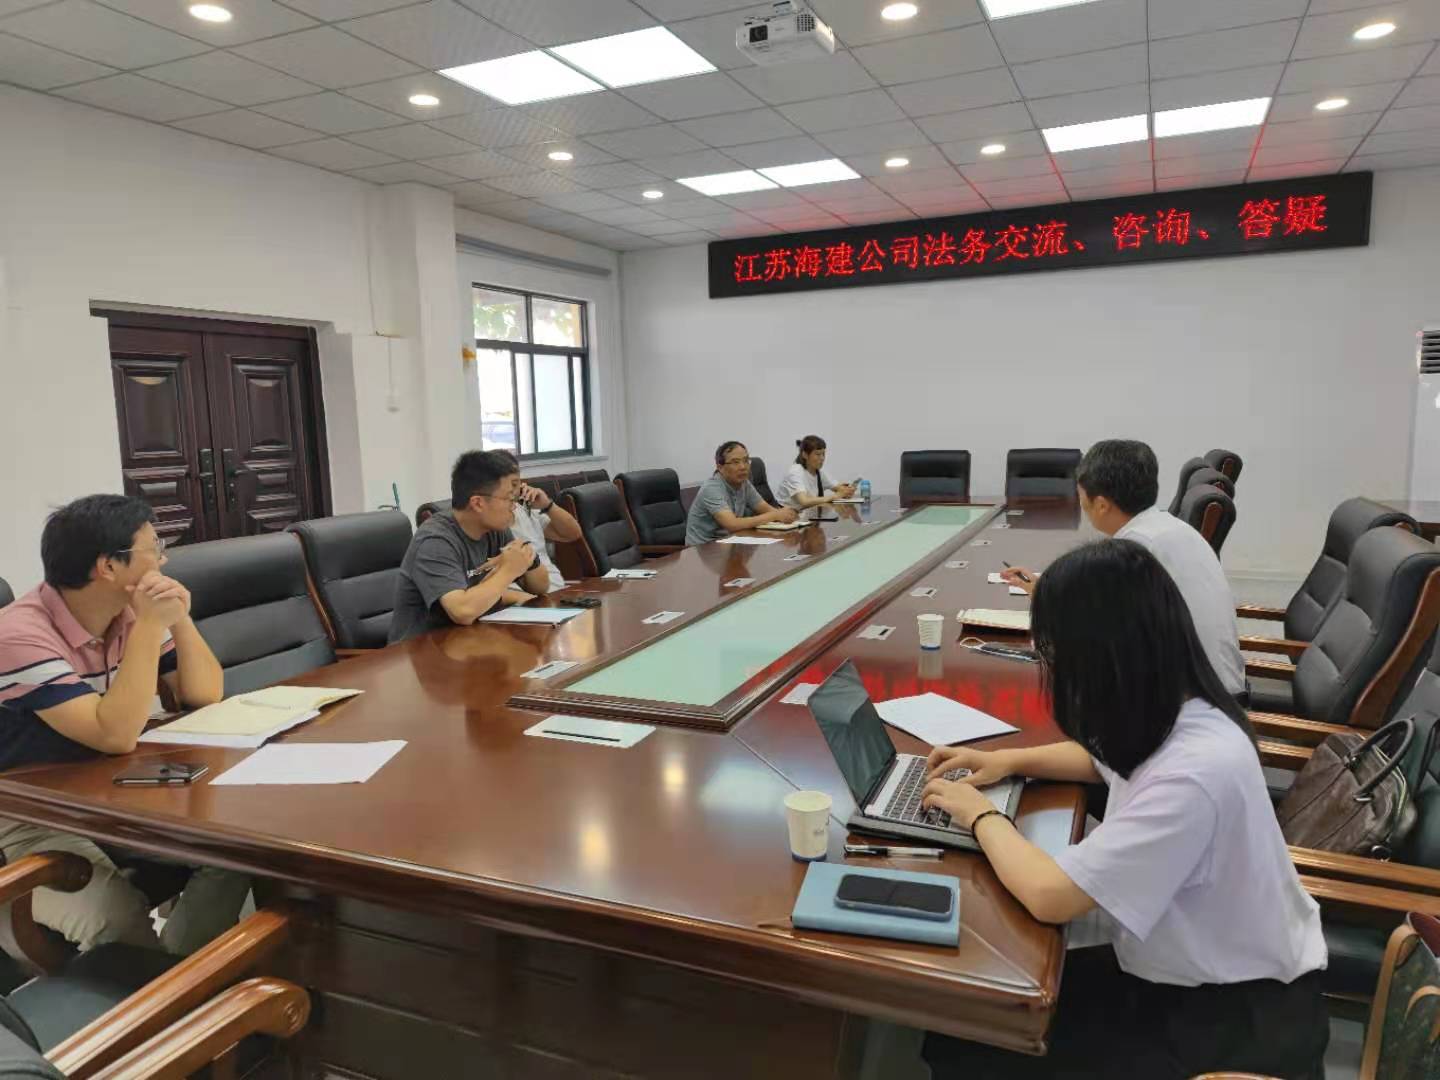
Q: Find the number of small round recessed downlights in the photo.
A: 9